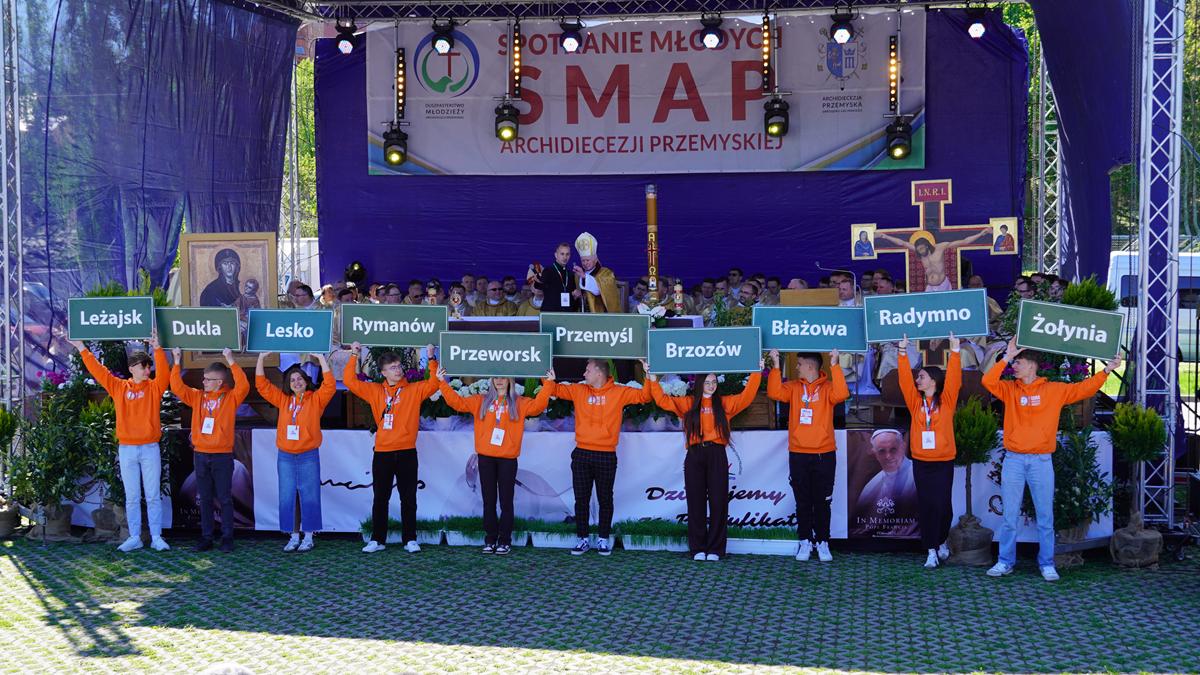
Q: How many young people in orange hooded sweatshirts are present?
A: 10